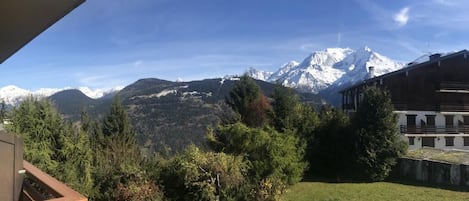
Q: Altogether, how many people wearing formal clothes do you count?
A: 0